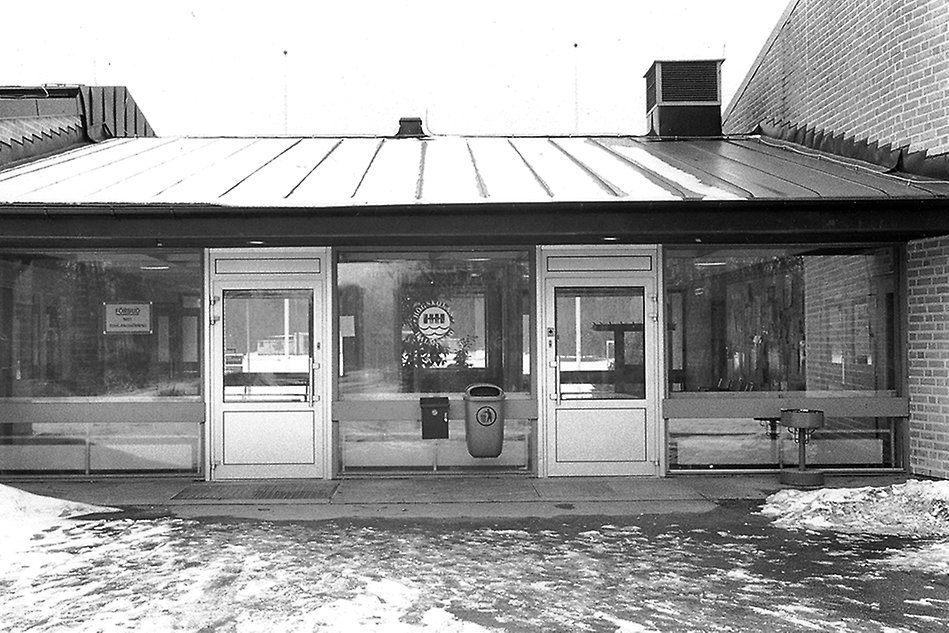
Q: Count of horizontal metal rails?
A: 3